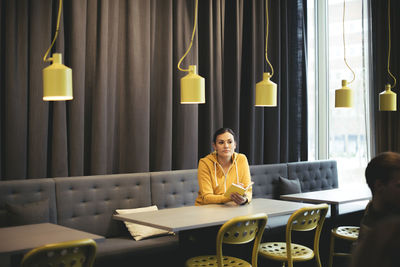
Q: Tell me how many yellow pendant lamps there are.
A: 5